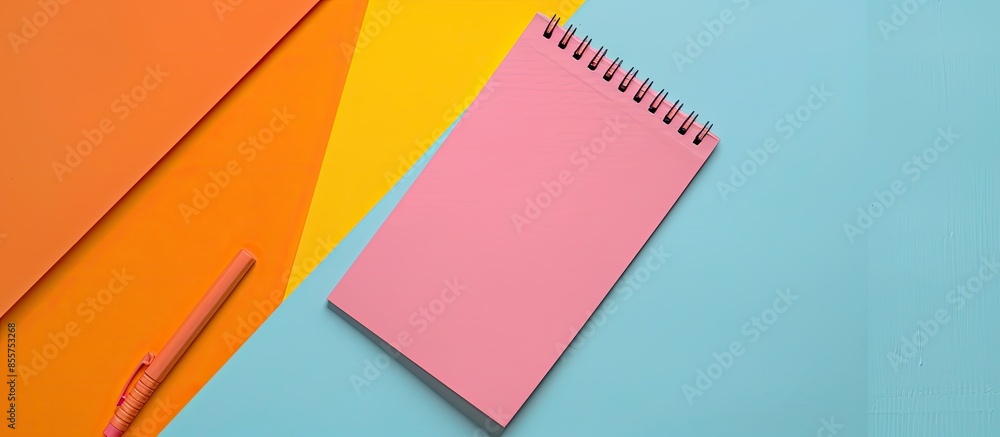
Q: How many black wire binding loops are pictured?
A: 11